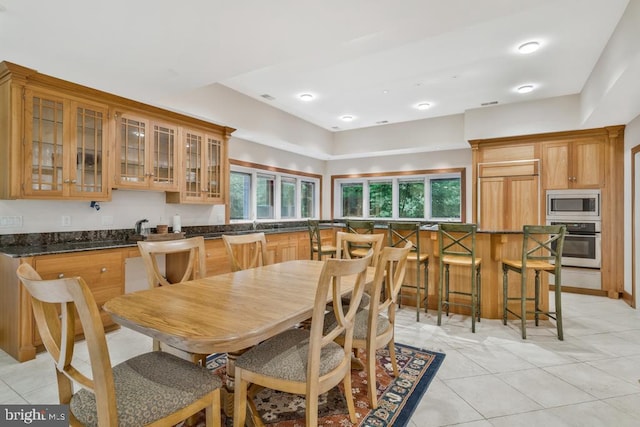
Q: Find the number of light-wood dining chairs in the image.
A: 6